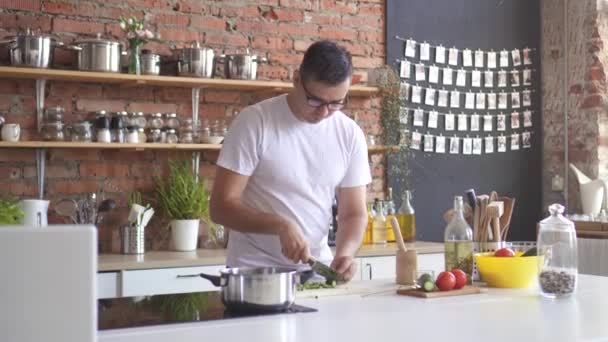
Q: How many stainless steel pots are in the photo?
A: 6